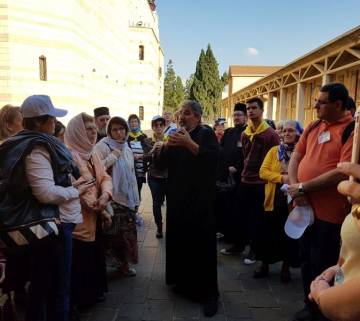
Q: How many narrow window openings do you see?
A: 3